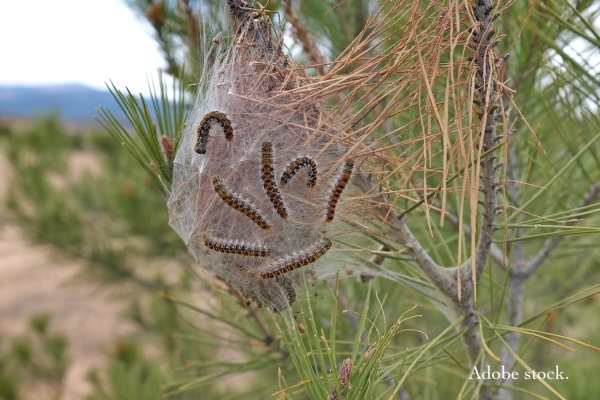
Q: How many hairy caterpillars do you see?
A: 7